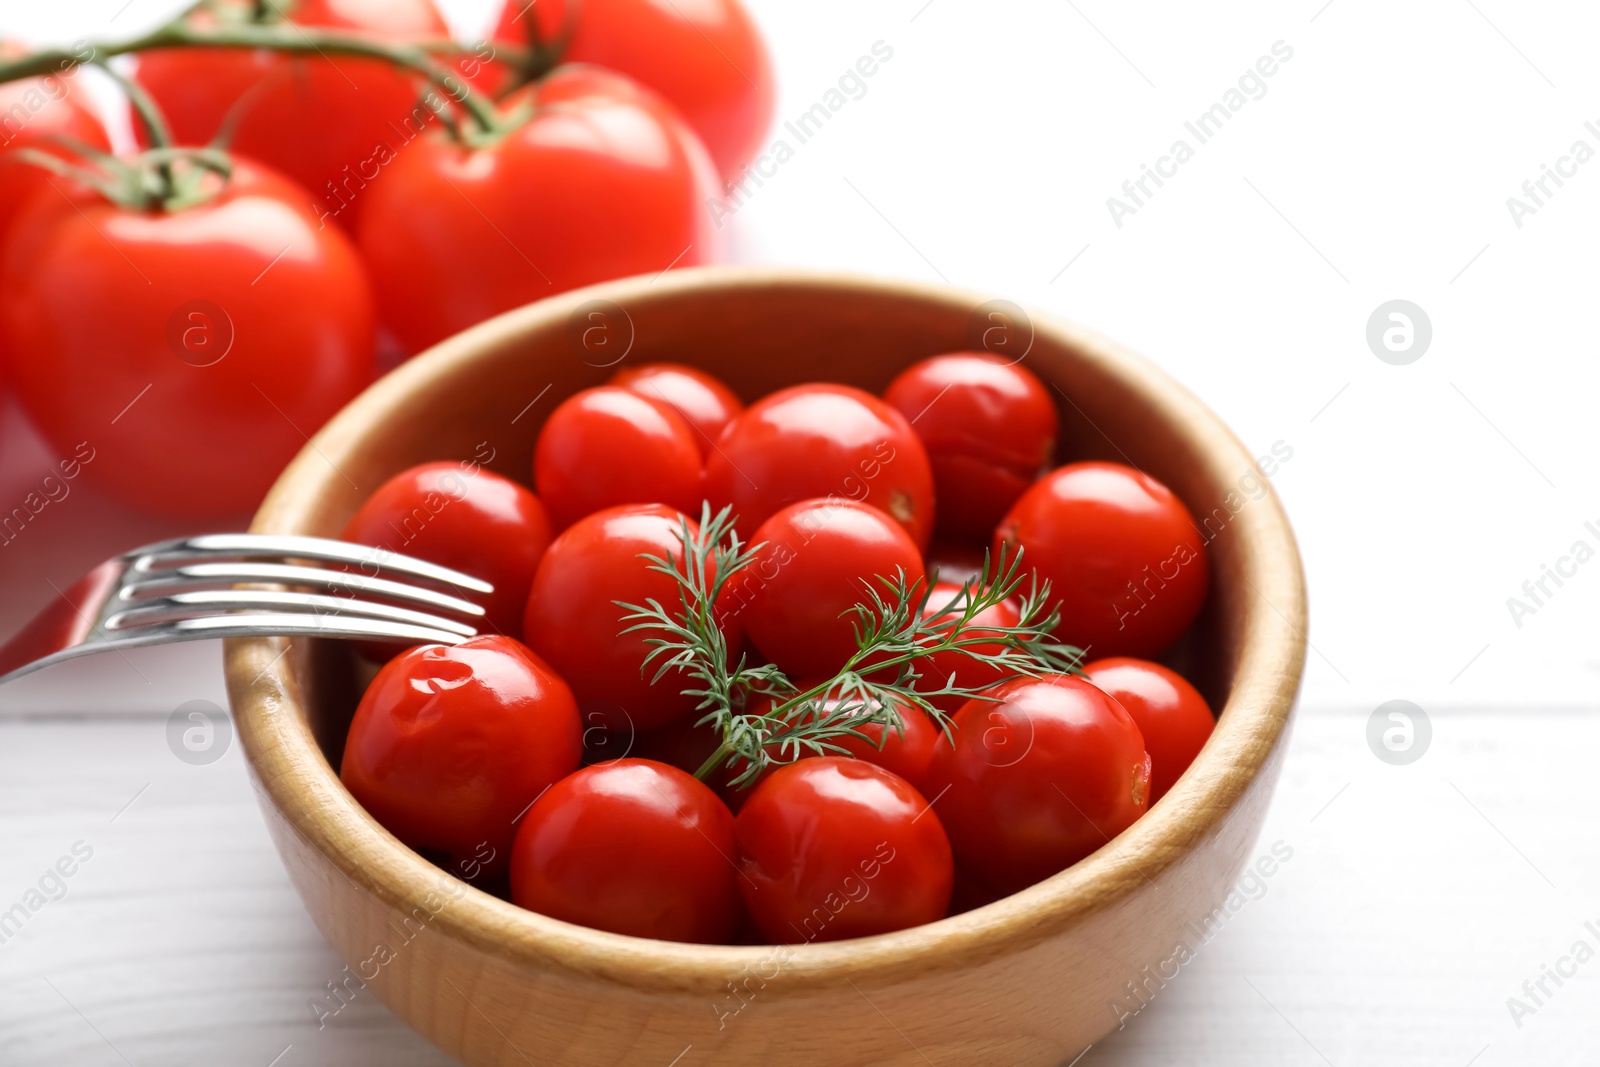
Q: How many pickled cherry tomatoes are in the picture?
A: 15